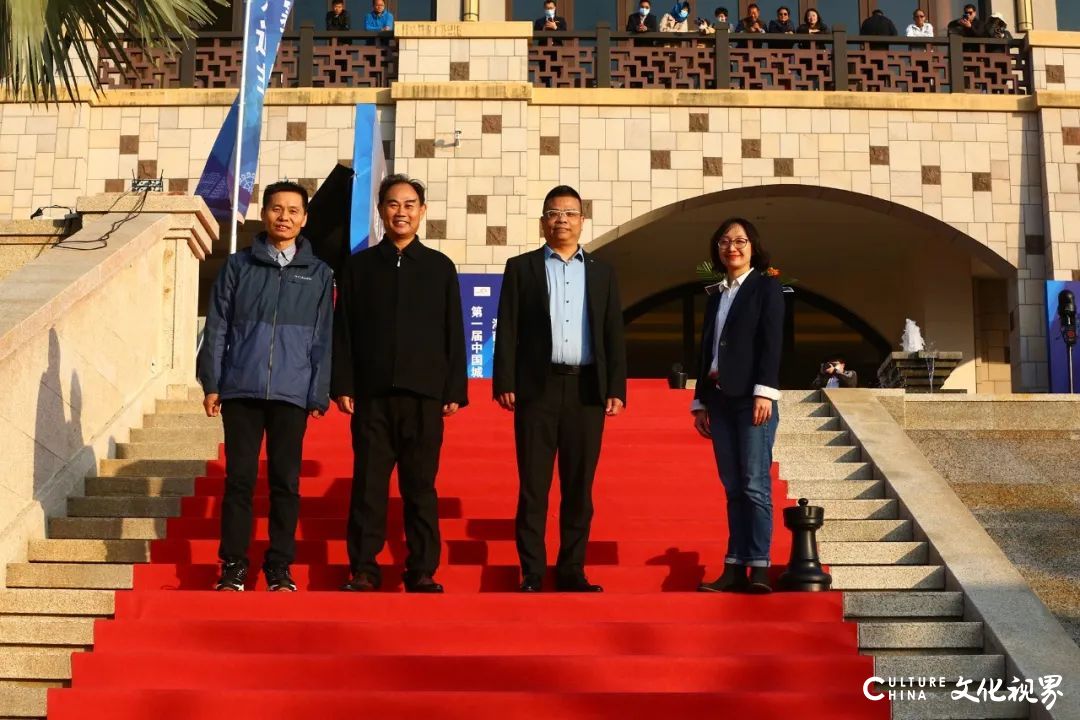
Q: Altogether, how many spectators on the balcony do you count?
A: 13